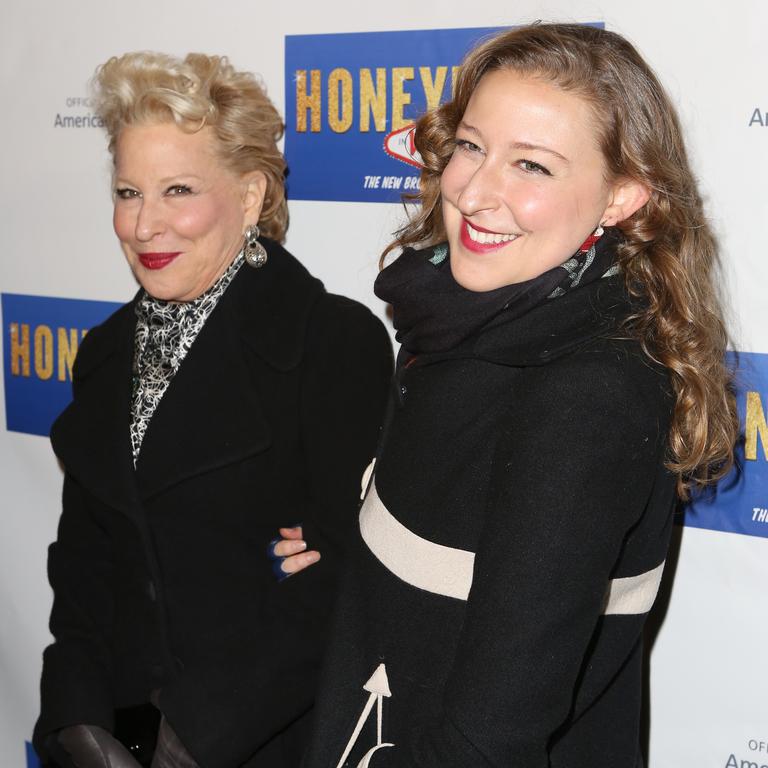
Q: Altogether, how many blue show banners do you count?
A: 3